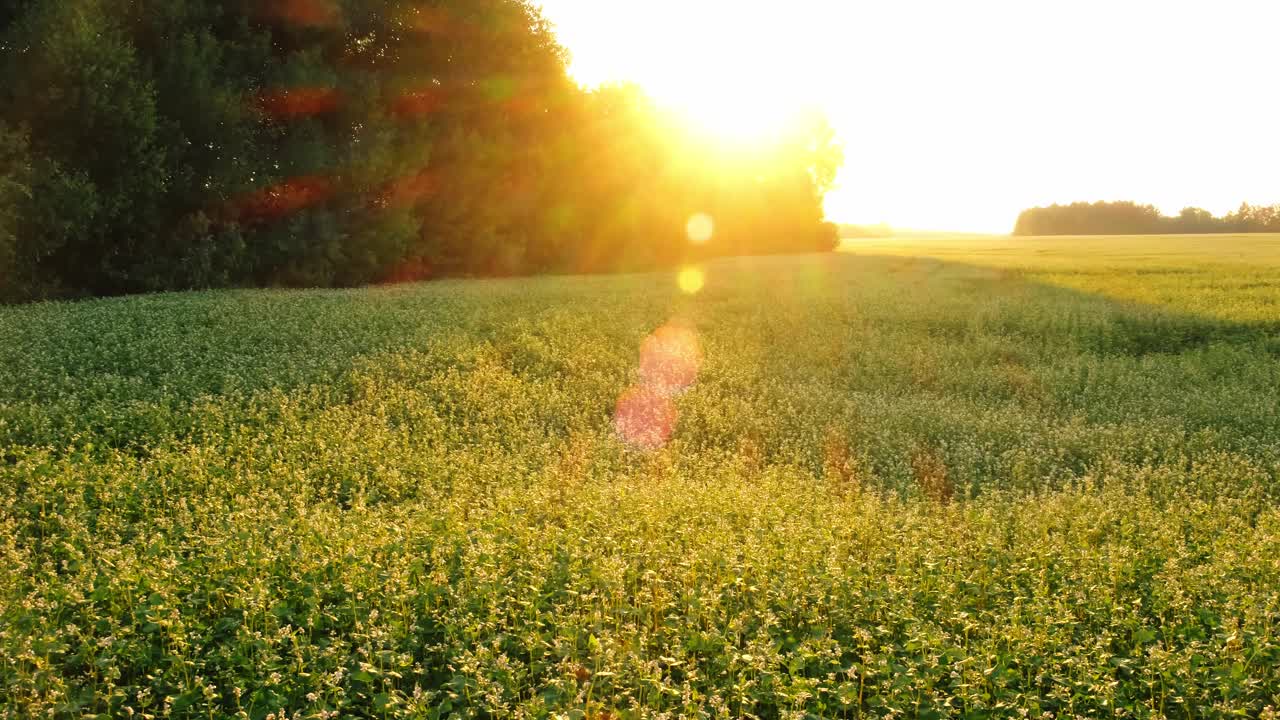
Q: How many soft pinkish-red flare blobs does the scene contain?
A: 2